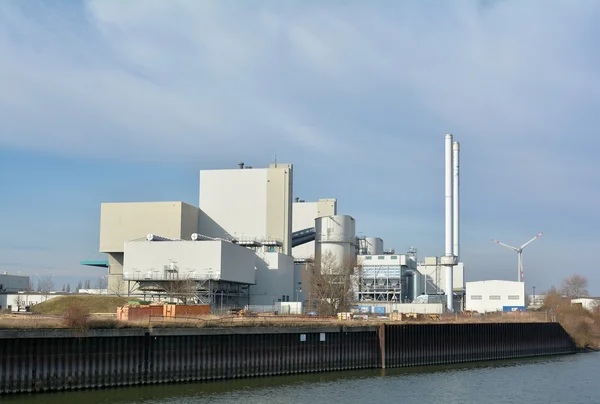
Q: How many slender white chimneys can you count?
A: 2